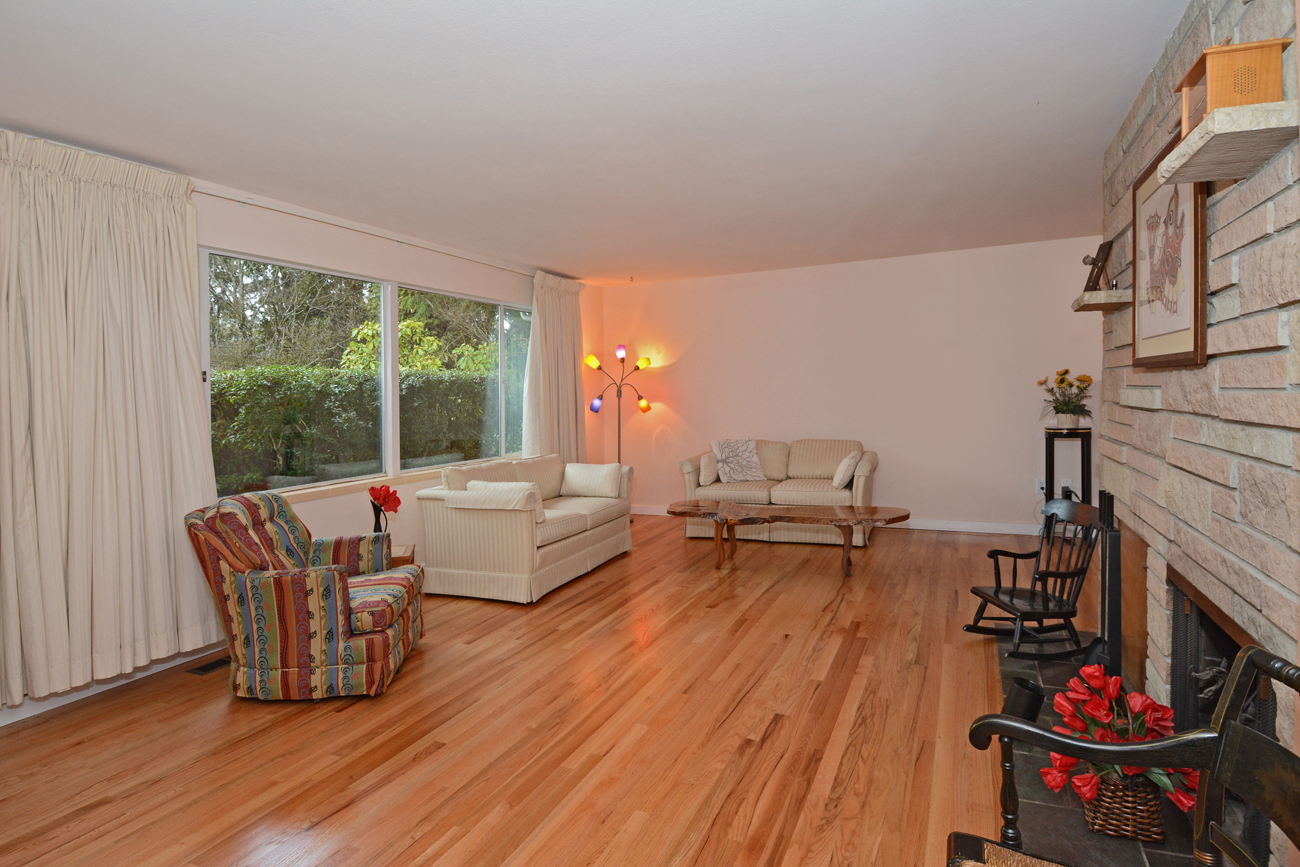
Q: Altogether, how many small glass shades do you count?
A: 5